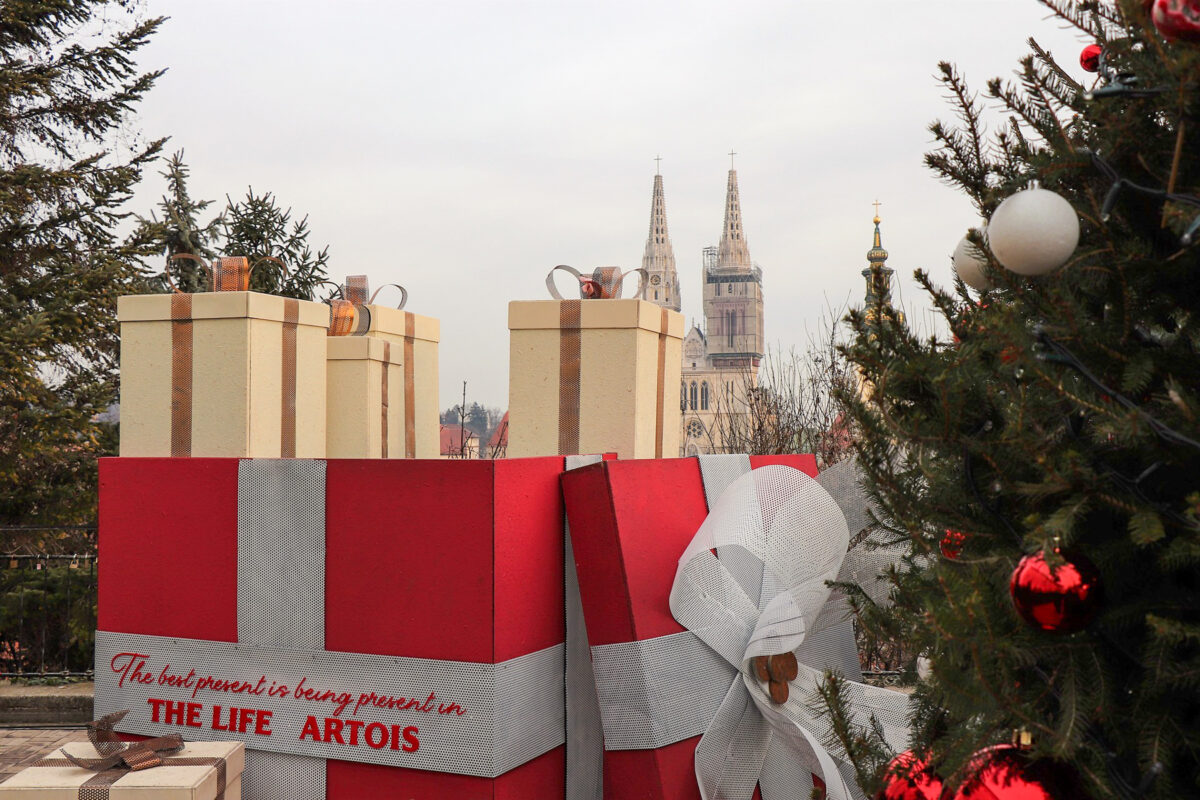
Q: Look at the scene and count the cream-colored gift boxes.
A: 5